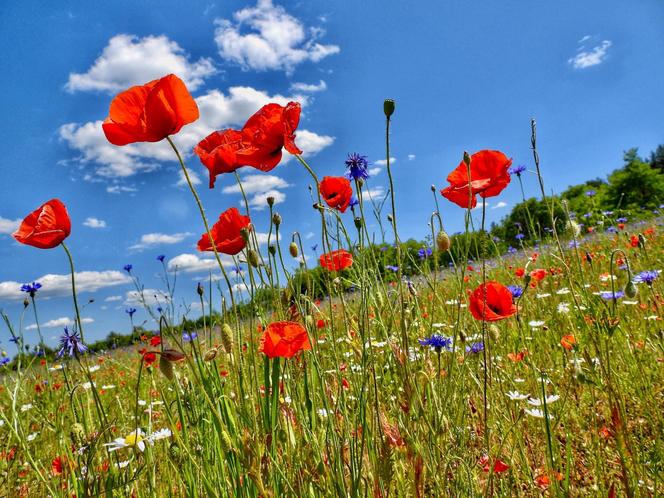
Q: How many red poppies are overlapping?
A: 2